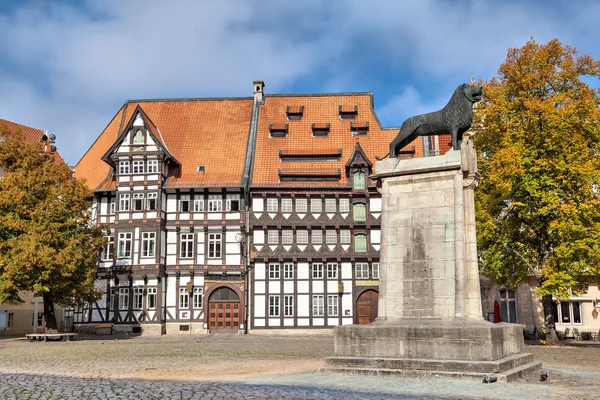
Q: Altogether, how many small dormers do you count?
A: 5